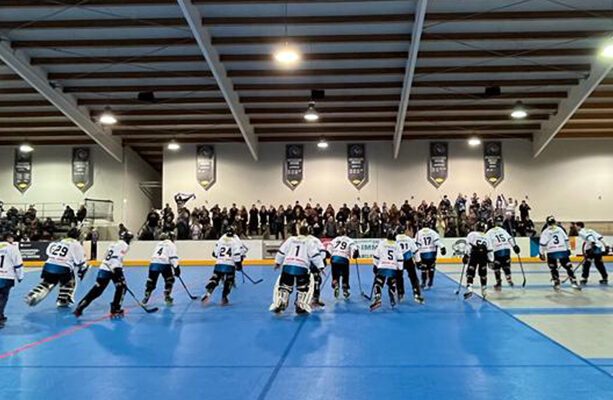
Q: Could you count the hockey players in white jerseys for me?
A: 15